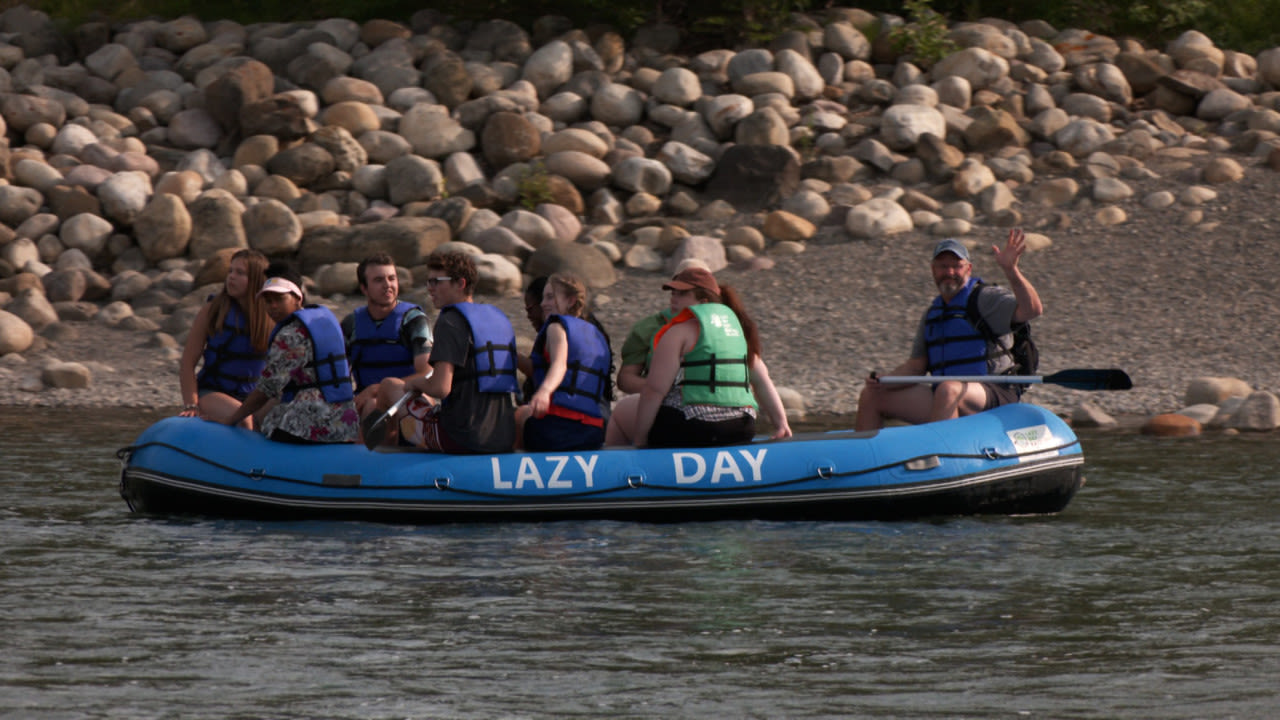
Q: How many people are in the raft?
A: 9